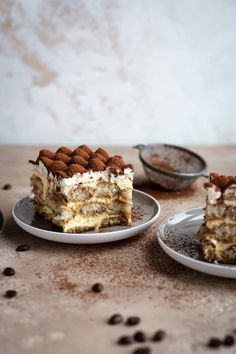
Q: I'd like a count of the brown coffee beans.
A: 13